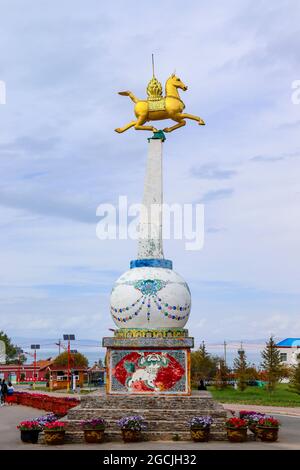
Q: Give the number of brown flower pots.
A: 6